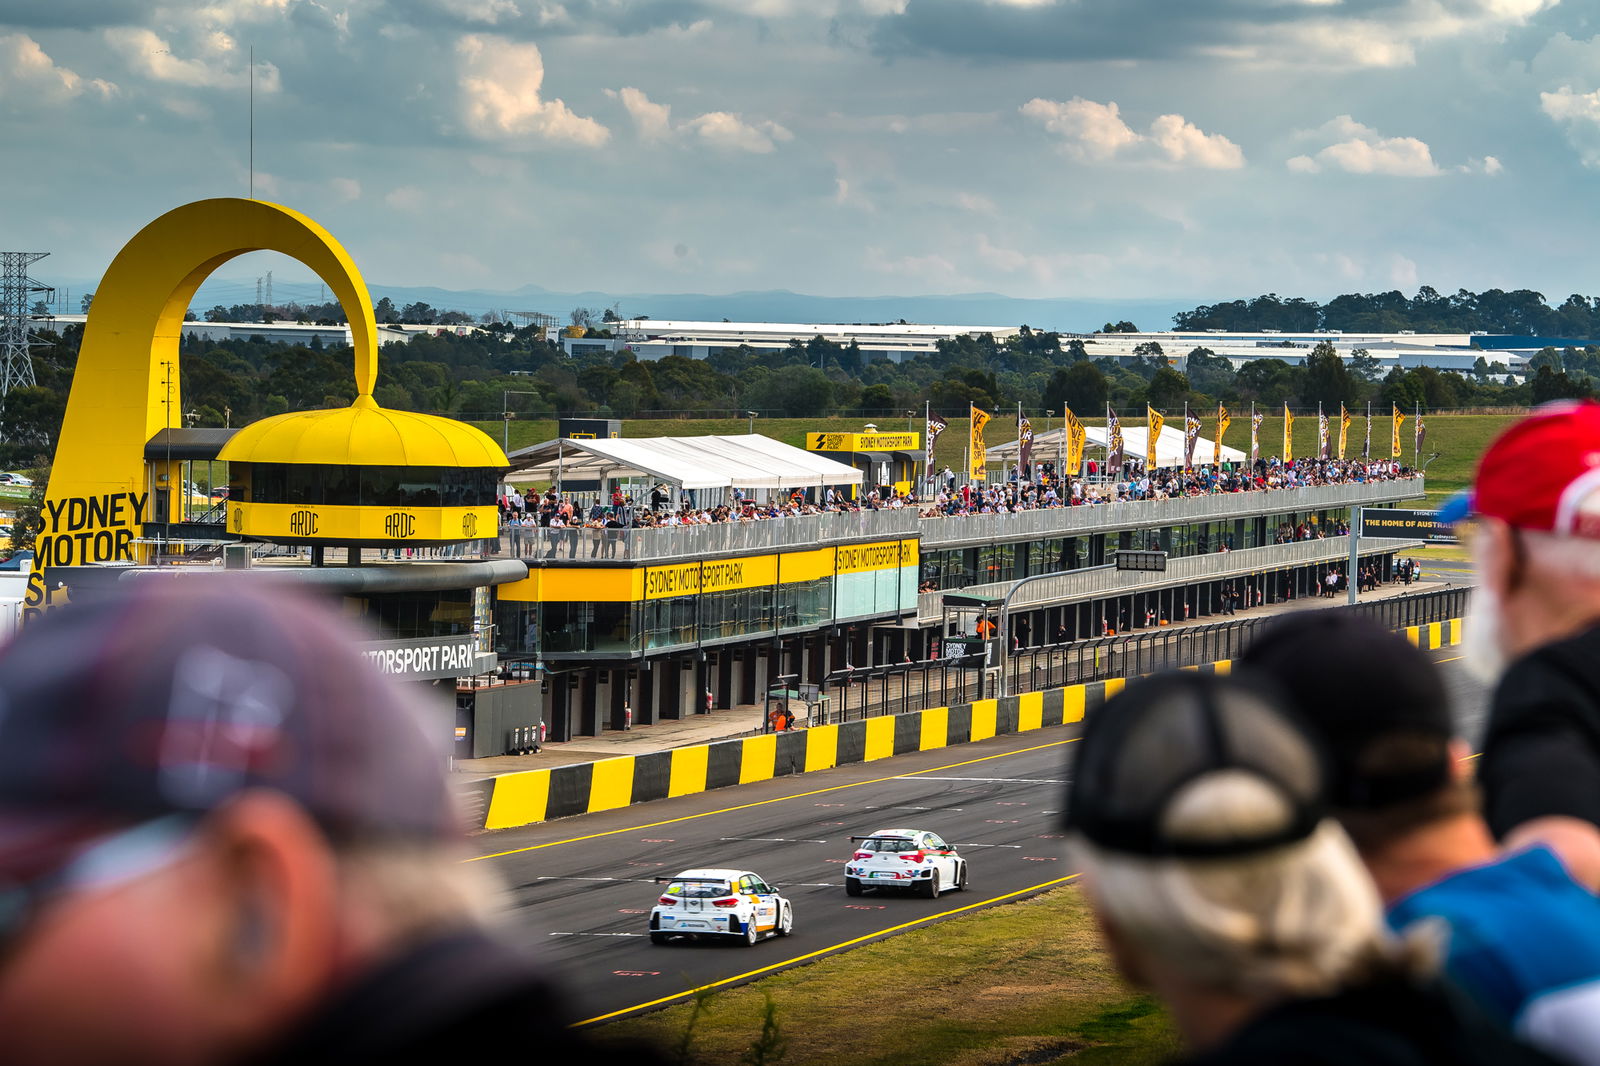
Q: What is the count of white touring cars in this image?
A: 2